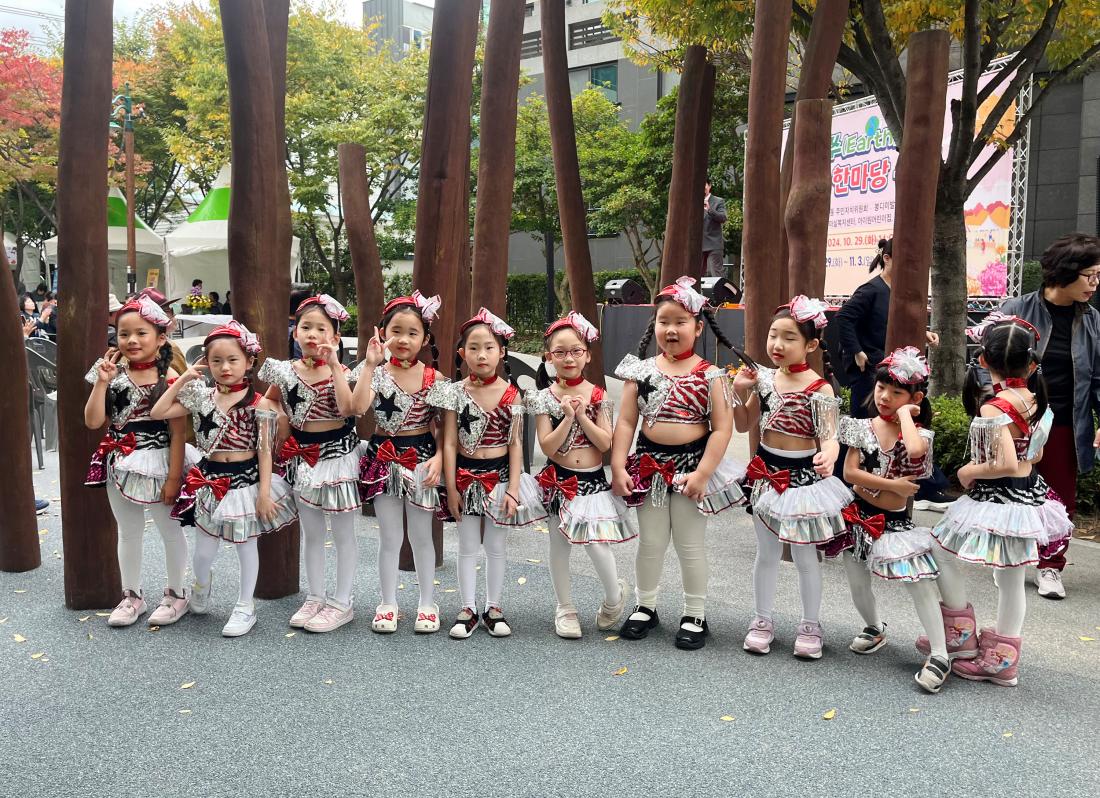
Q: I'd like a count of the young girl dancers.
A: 10